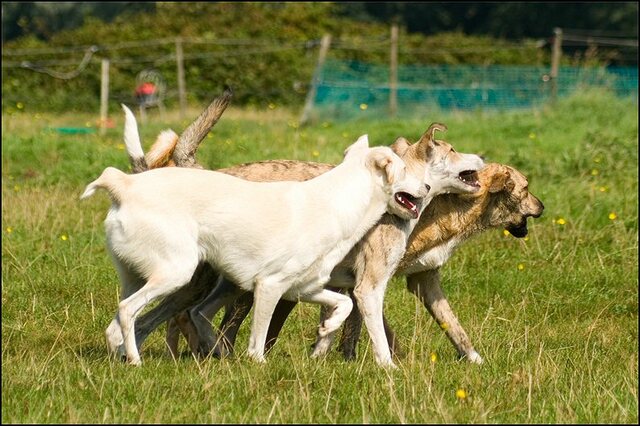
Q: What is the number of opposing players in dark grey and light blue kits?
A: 0